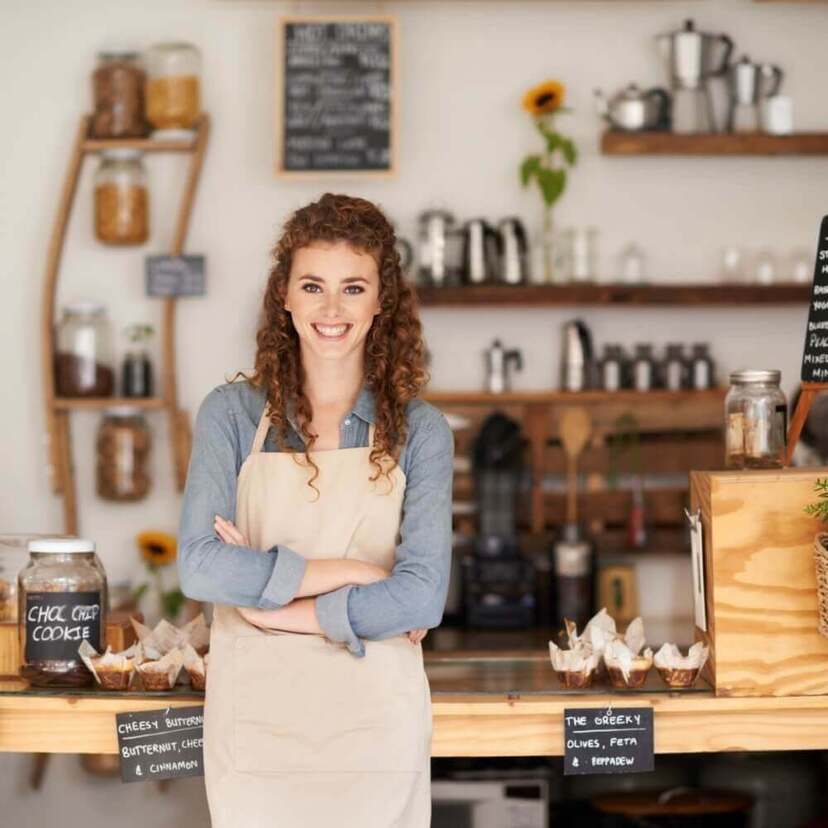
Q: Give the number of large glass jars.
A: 7